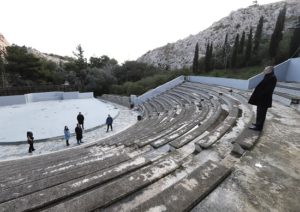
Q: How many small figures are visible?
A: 5